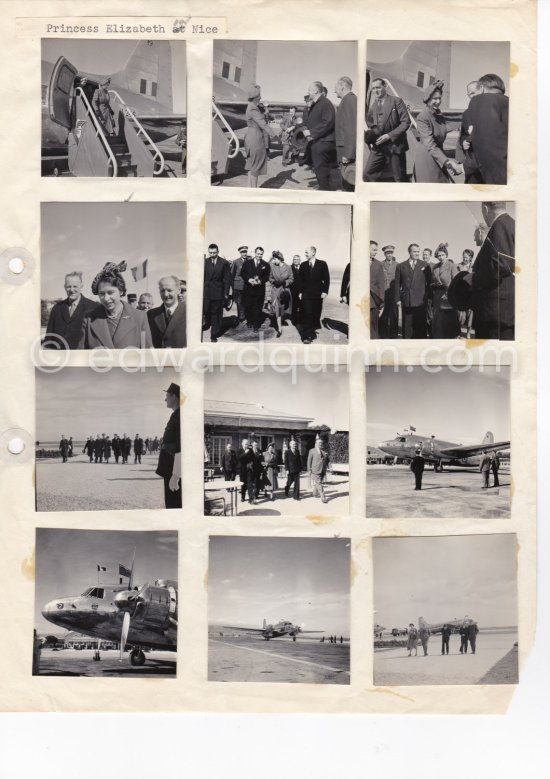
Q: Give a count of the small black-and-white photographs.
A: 12